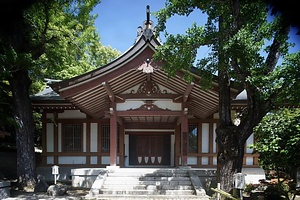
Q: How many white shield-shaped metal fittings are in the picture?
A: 4